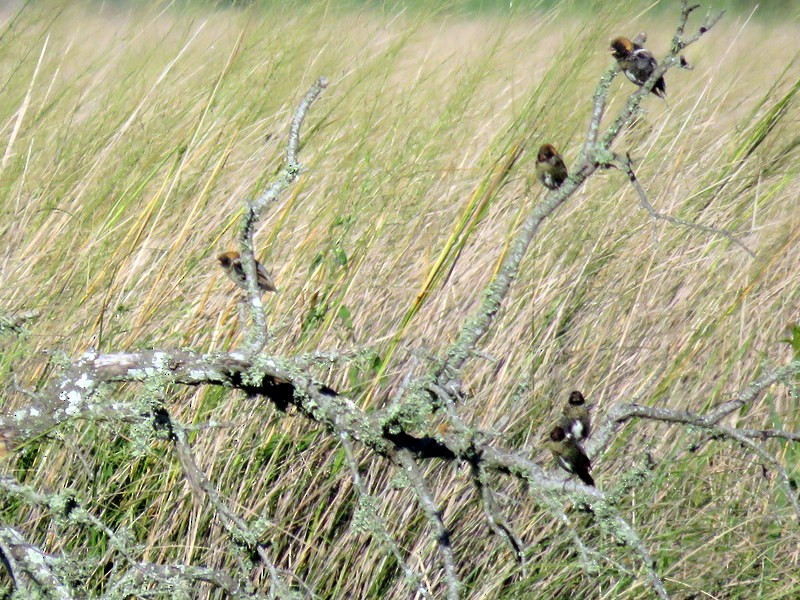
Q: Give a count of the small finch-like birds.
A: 5